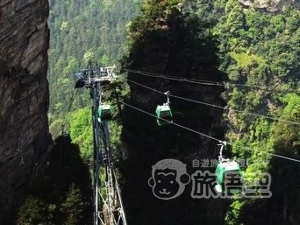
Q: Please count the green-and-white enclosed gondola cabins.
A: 3